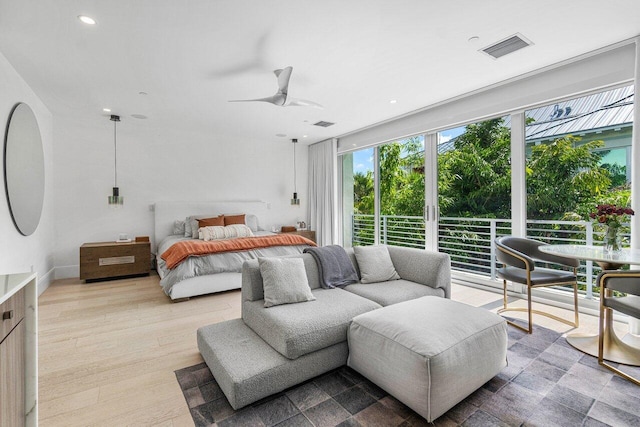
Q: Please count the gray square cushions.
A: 2